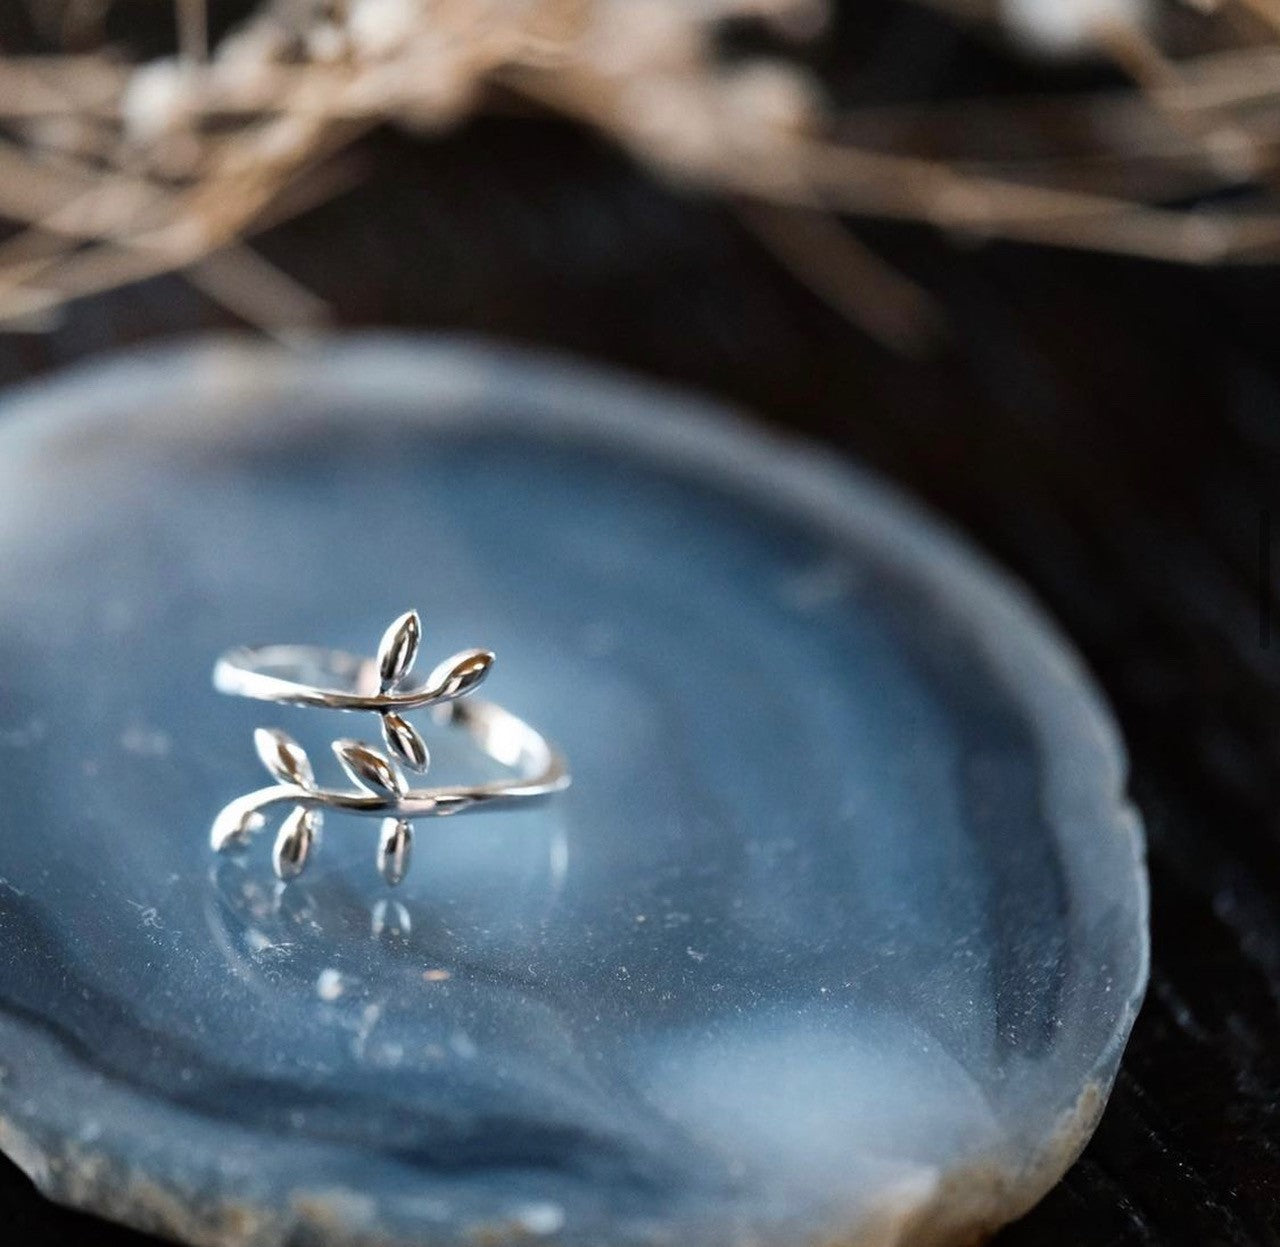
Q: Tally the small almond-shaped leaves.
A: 8